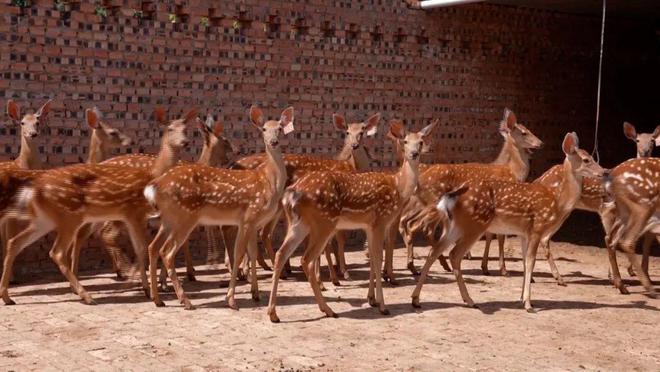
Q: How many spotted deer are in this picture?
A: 11